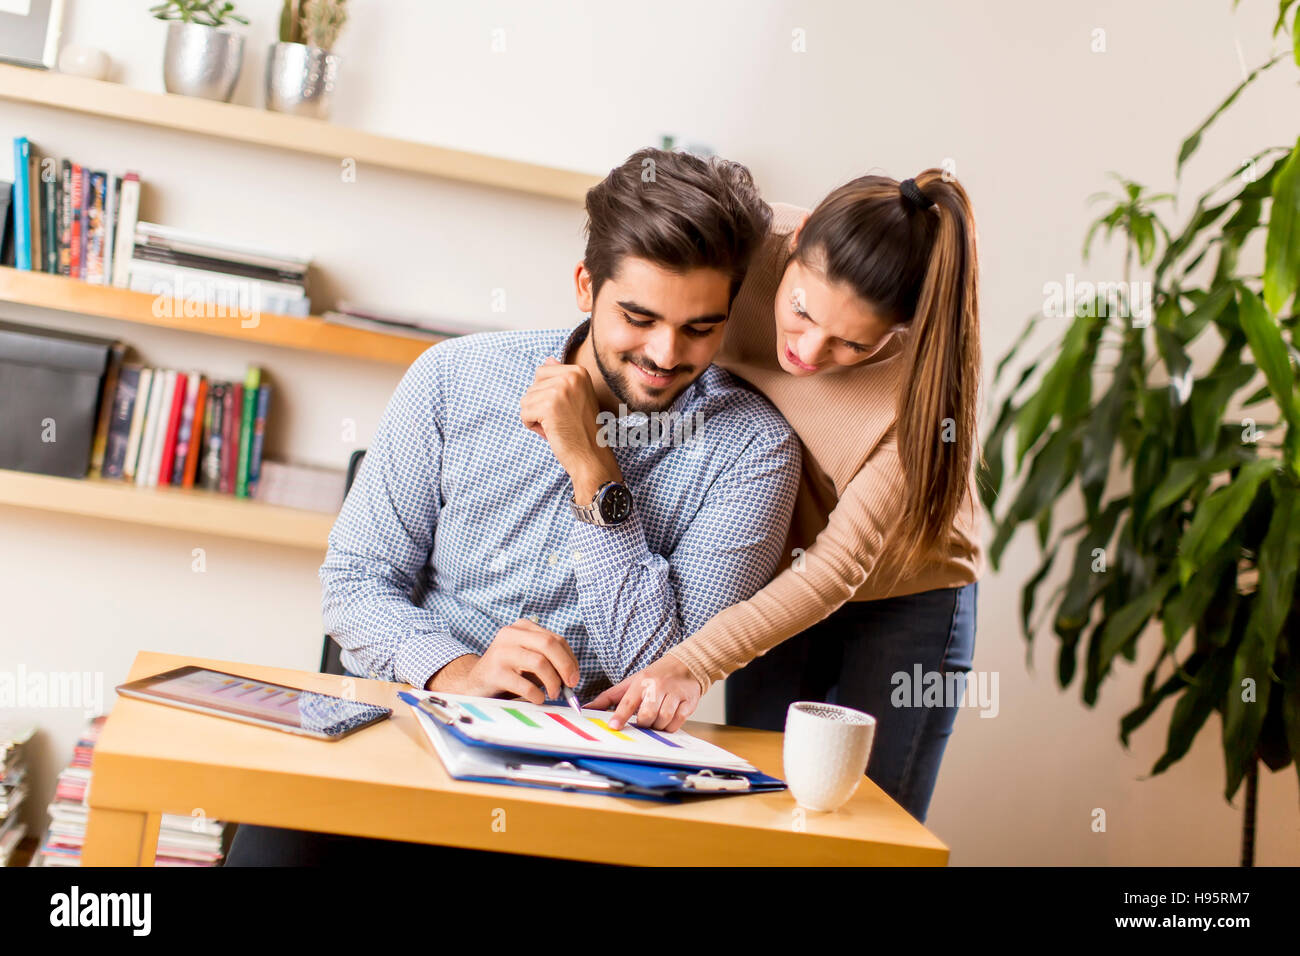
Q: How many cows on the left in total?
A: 0